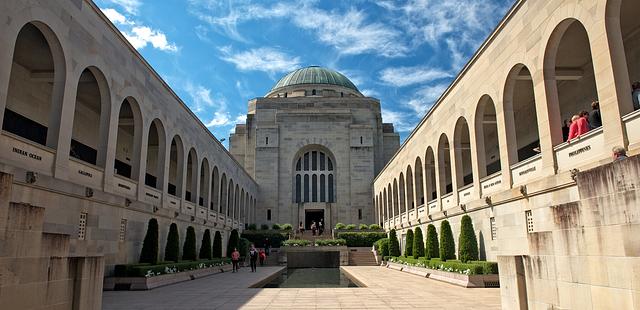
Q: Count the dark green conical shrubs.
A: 12